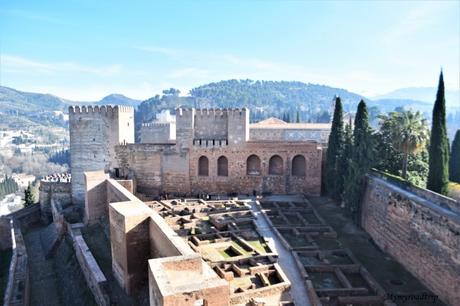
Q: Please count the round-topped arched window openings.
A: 5